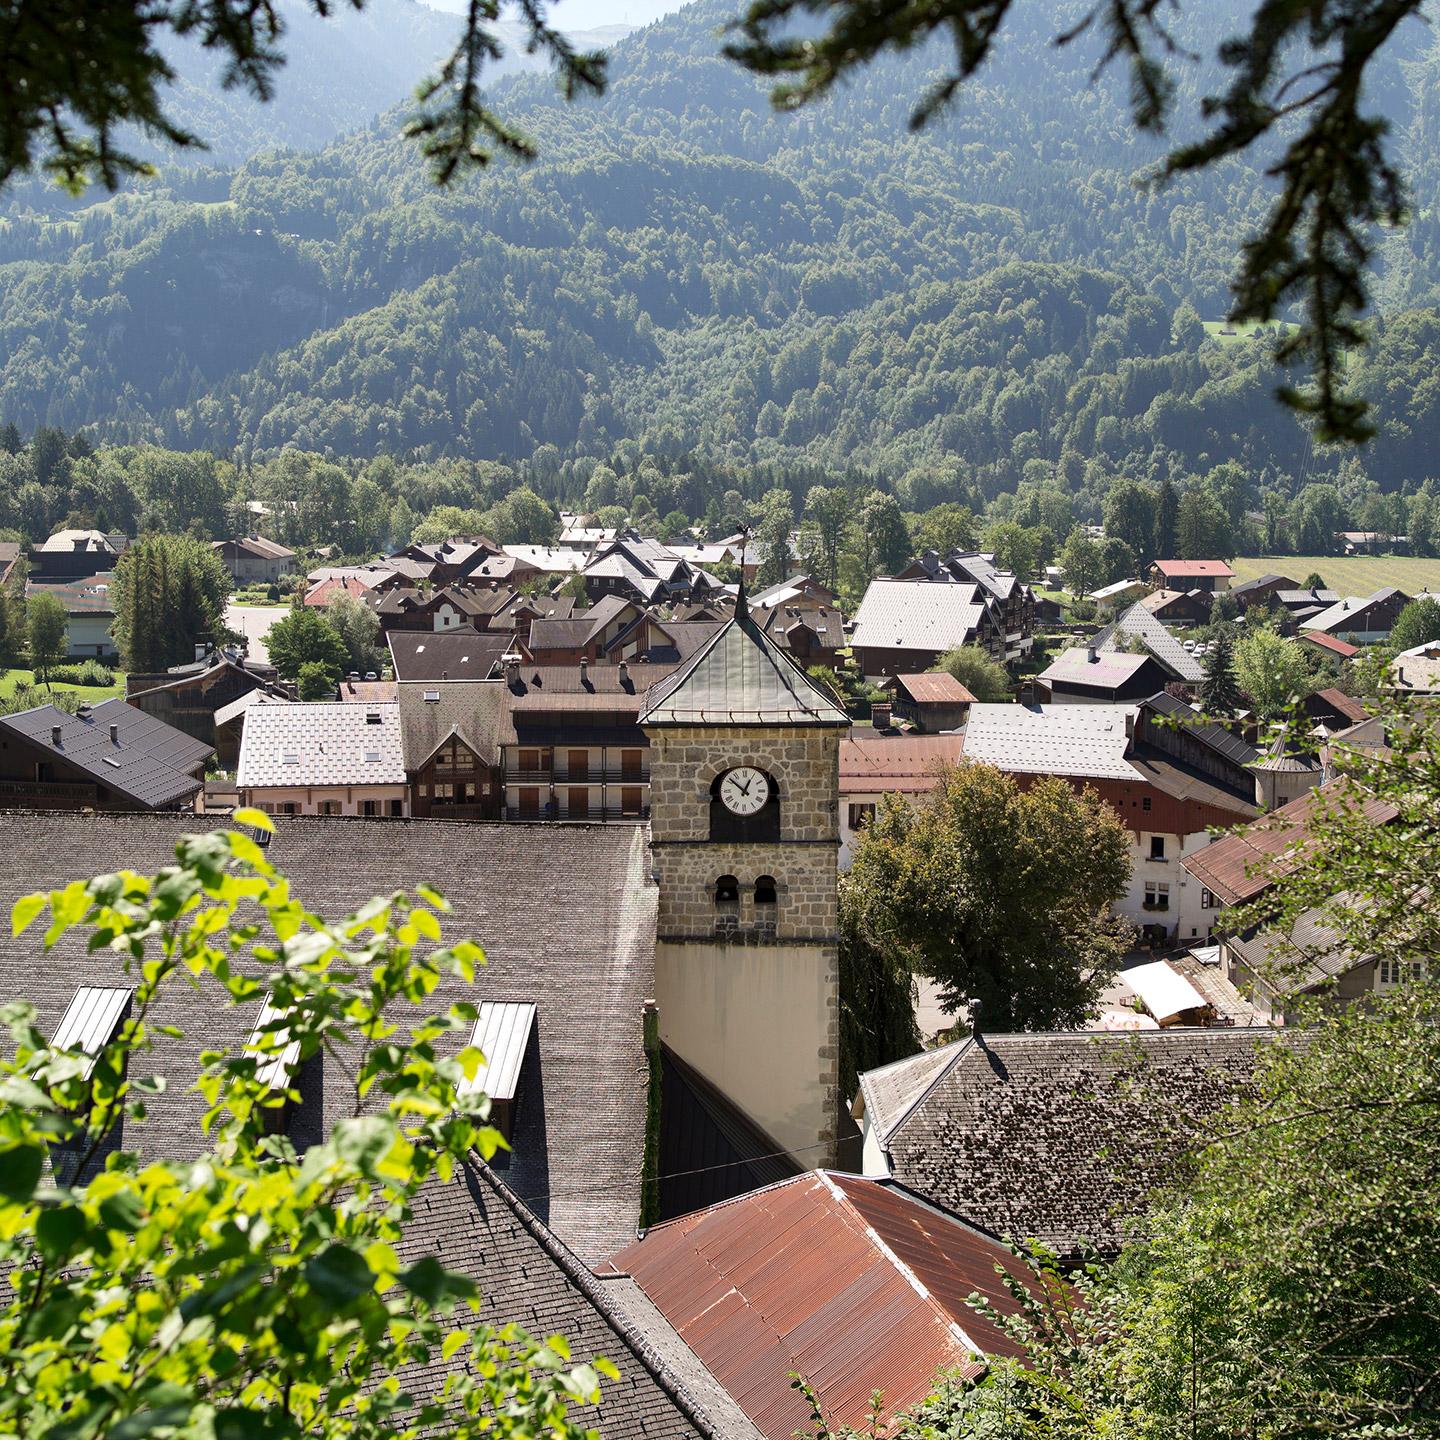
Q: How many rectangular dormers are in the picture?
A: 3